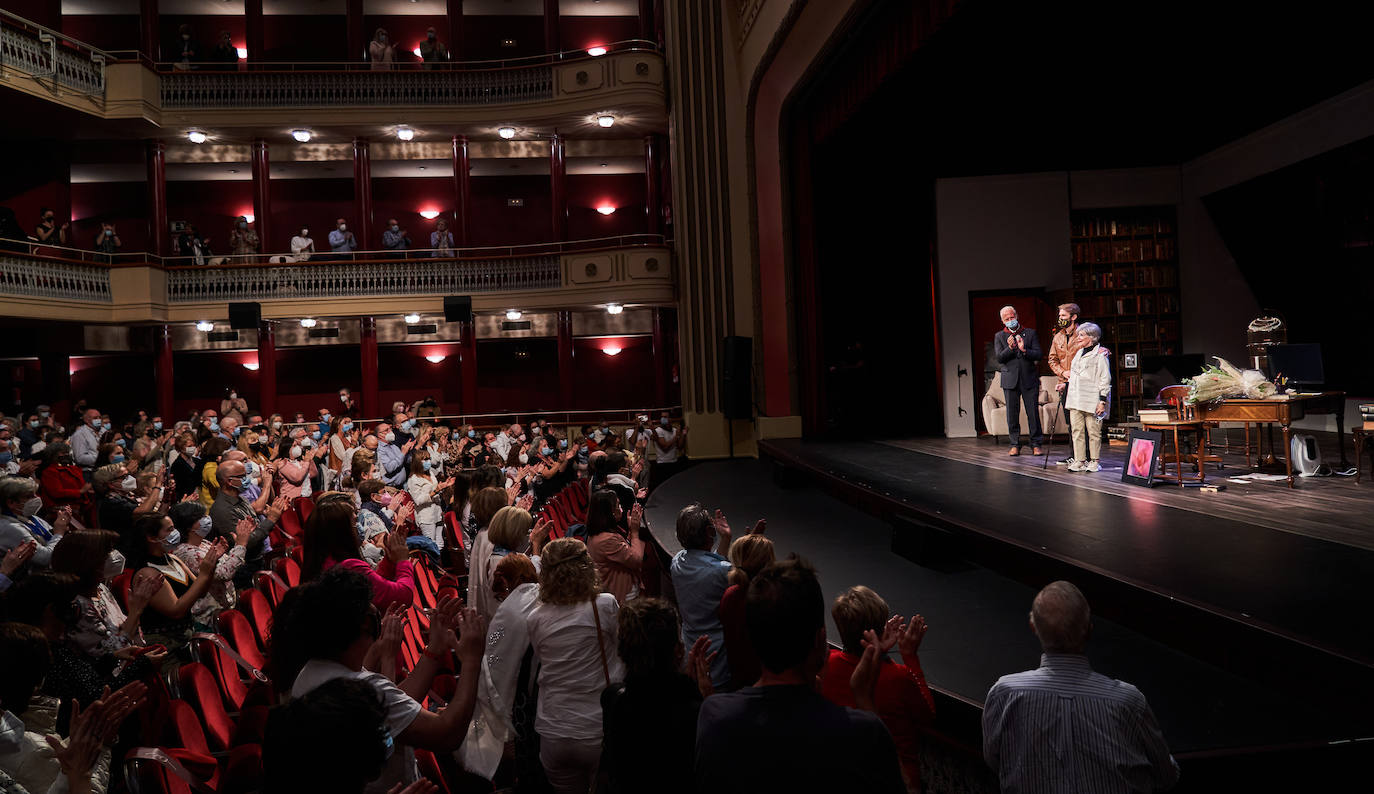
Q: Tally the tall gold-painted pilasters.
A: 1